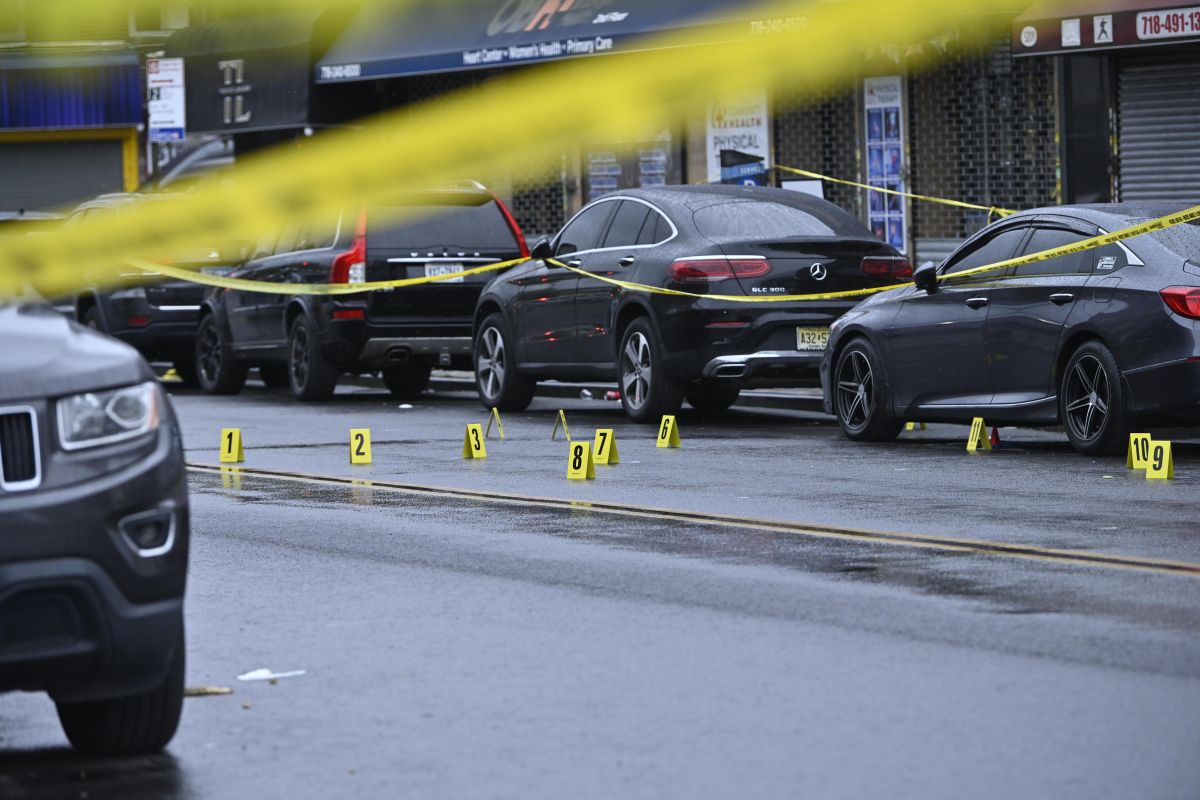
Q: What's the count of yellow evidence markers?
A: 12